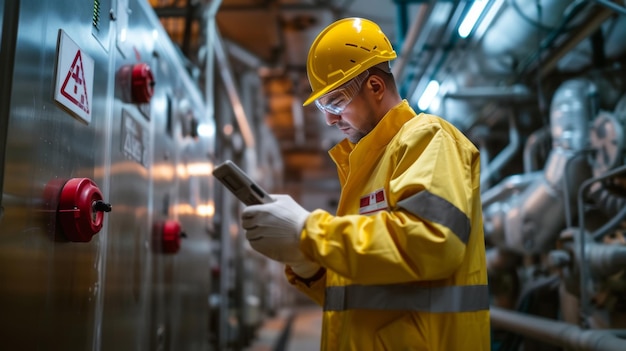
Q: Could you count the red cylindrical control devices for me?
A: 3